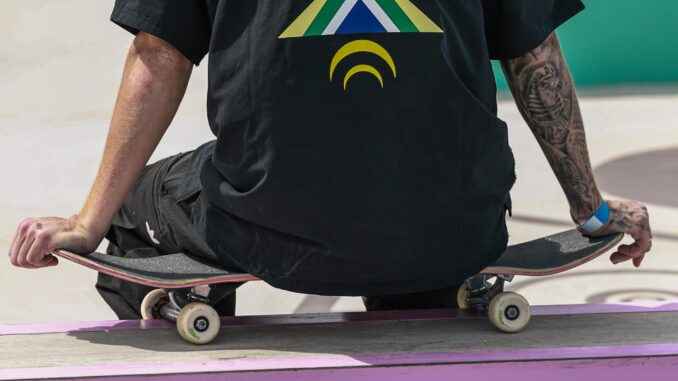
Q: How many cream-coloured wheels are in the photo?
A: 4